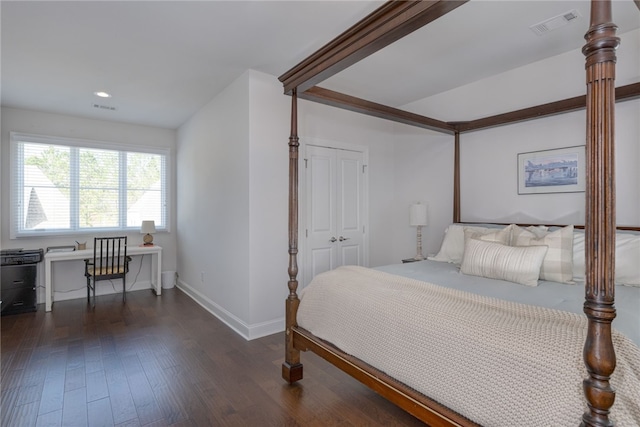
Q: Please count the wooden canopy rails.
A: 3